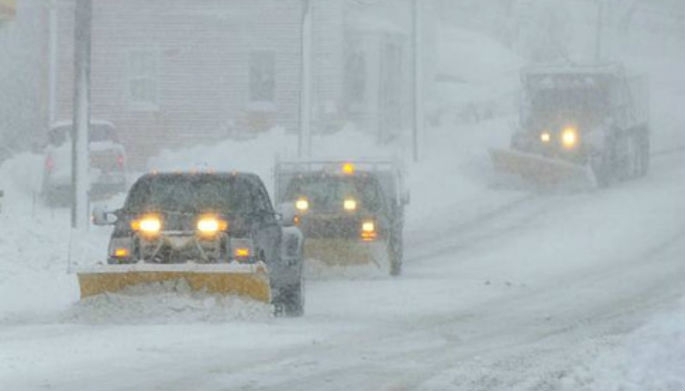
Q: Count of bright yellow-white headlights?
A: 7